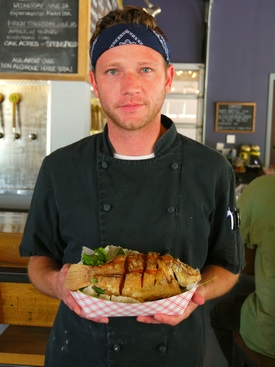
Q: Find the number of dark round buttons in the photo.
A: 6